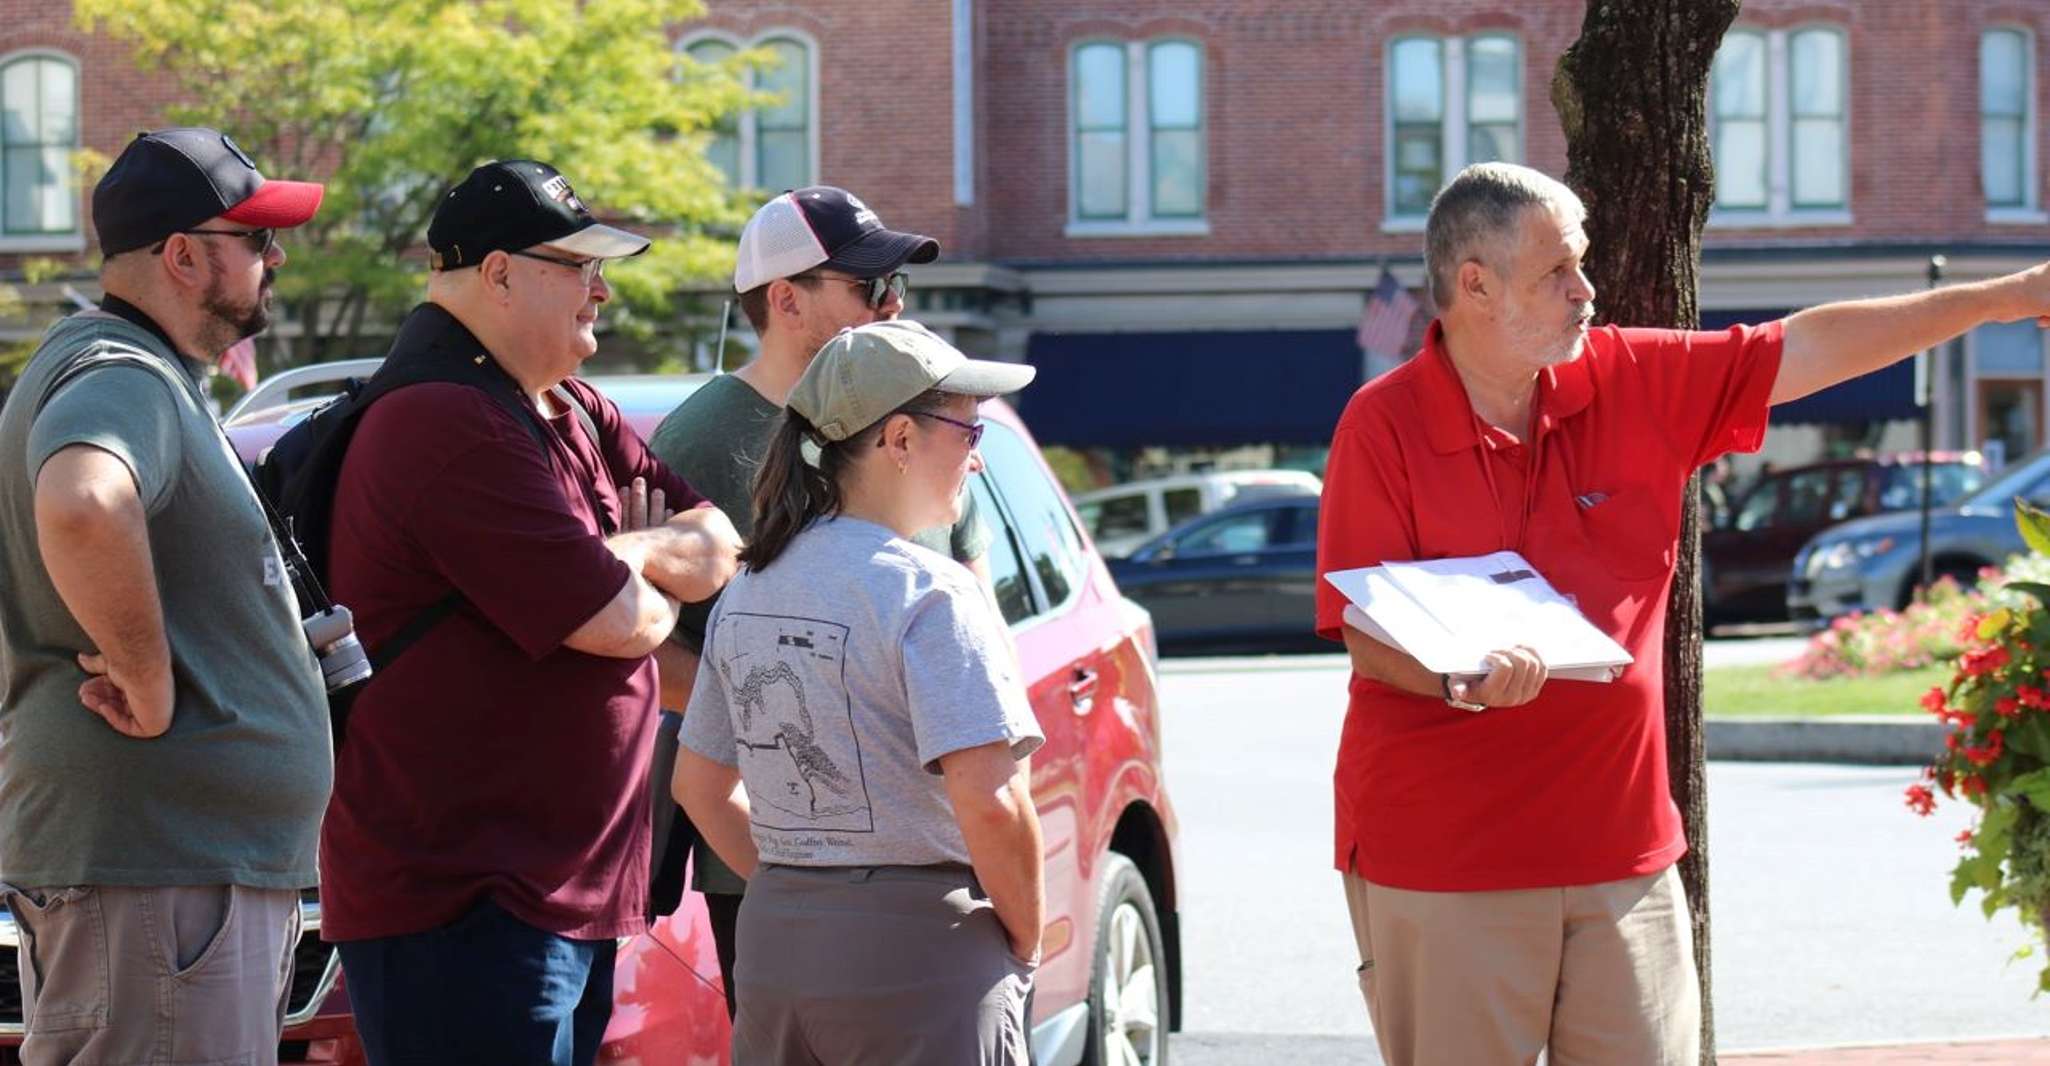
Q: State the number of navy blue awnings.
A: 2